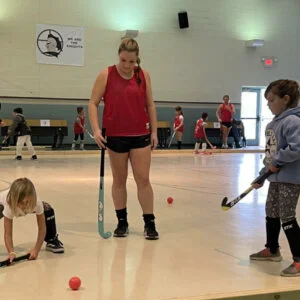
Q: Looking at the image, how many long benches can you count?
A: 3